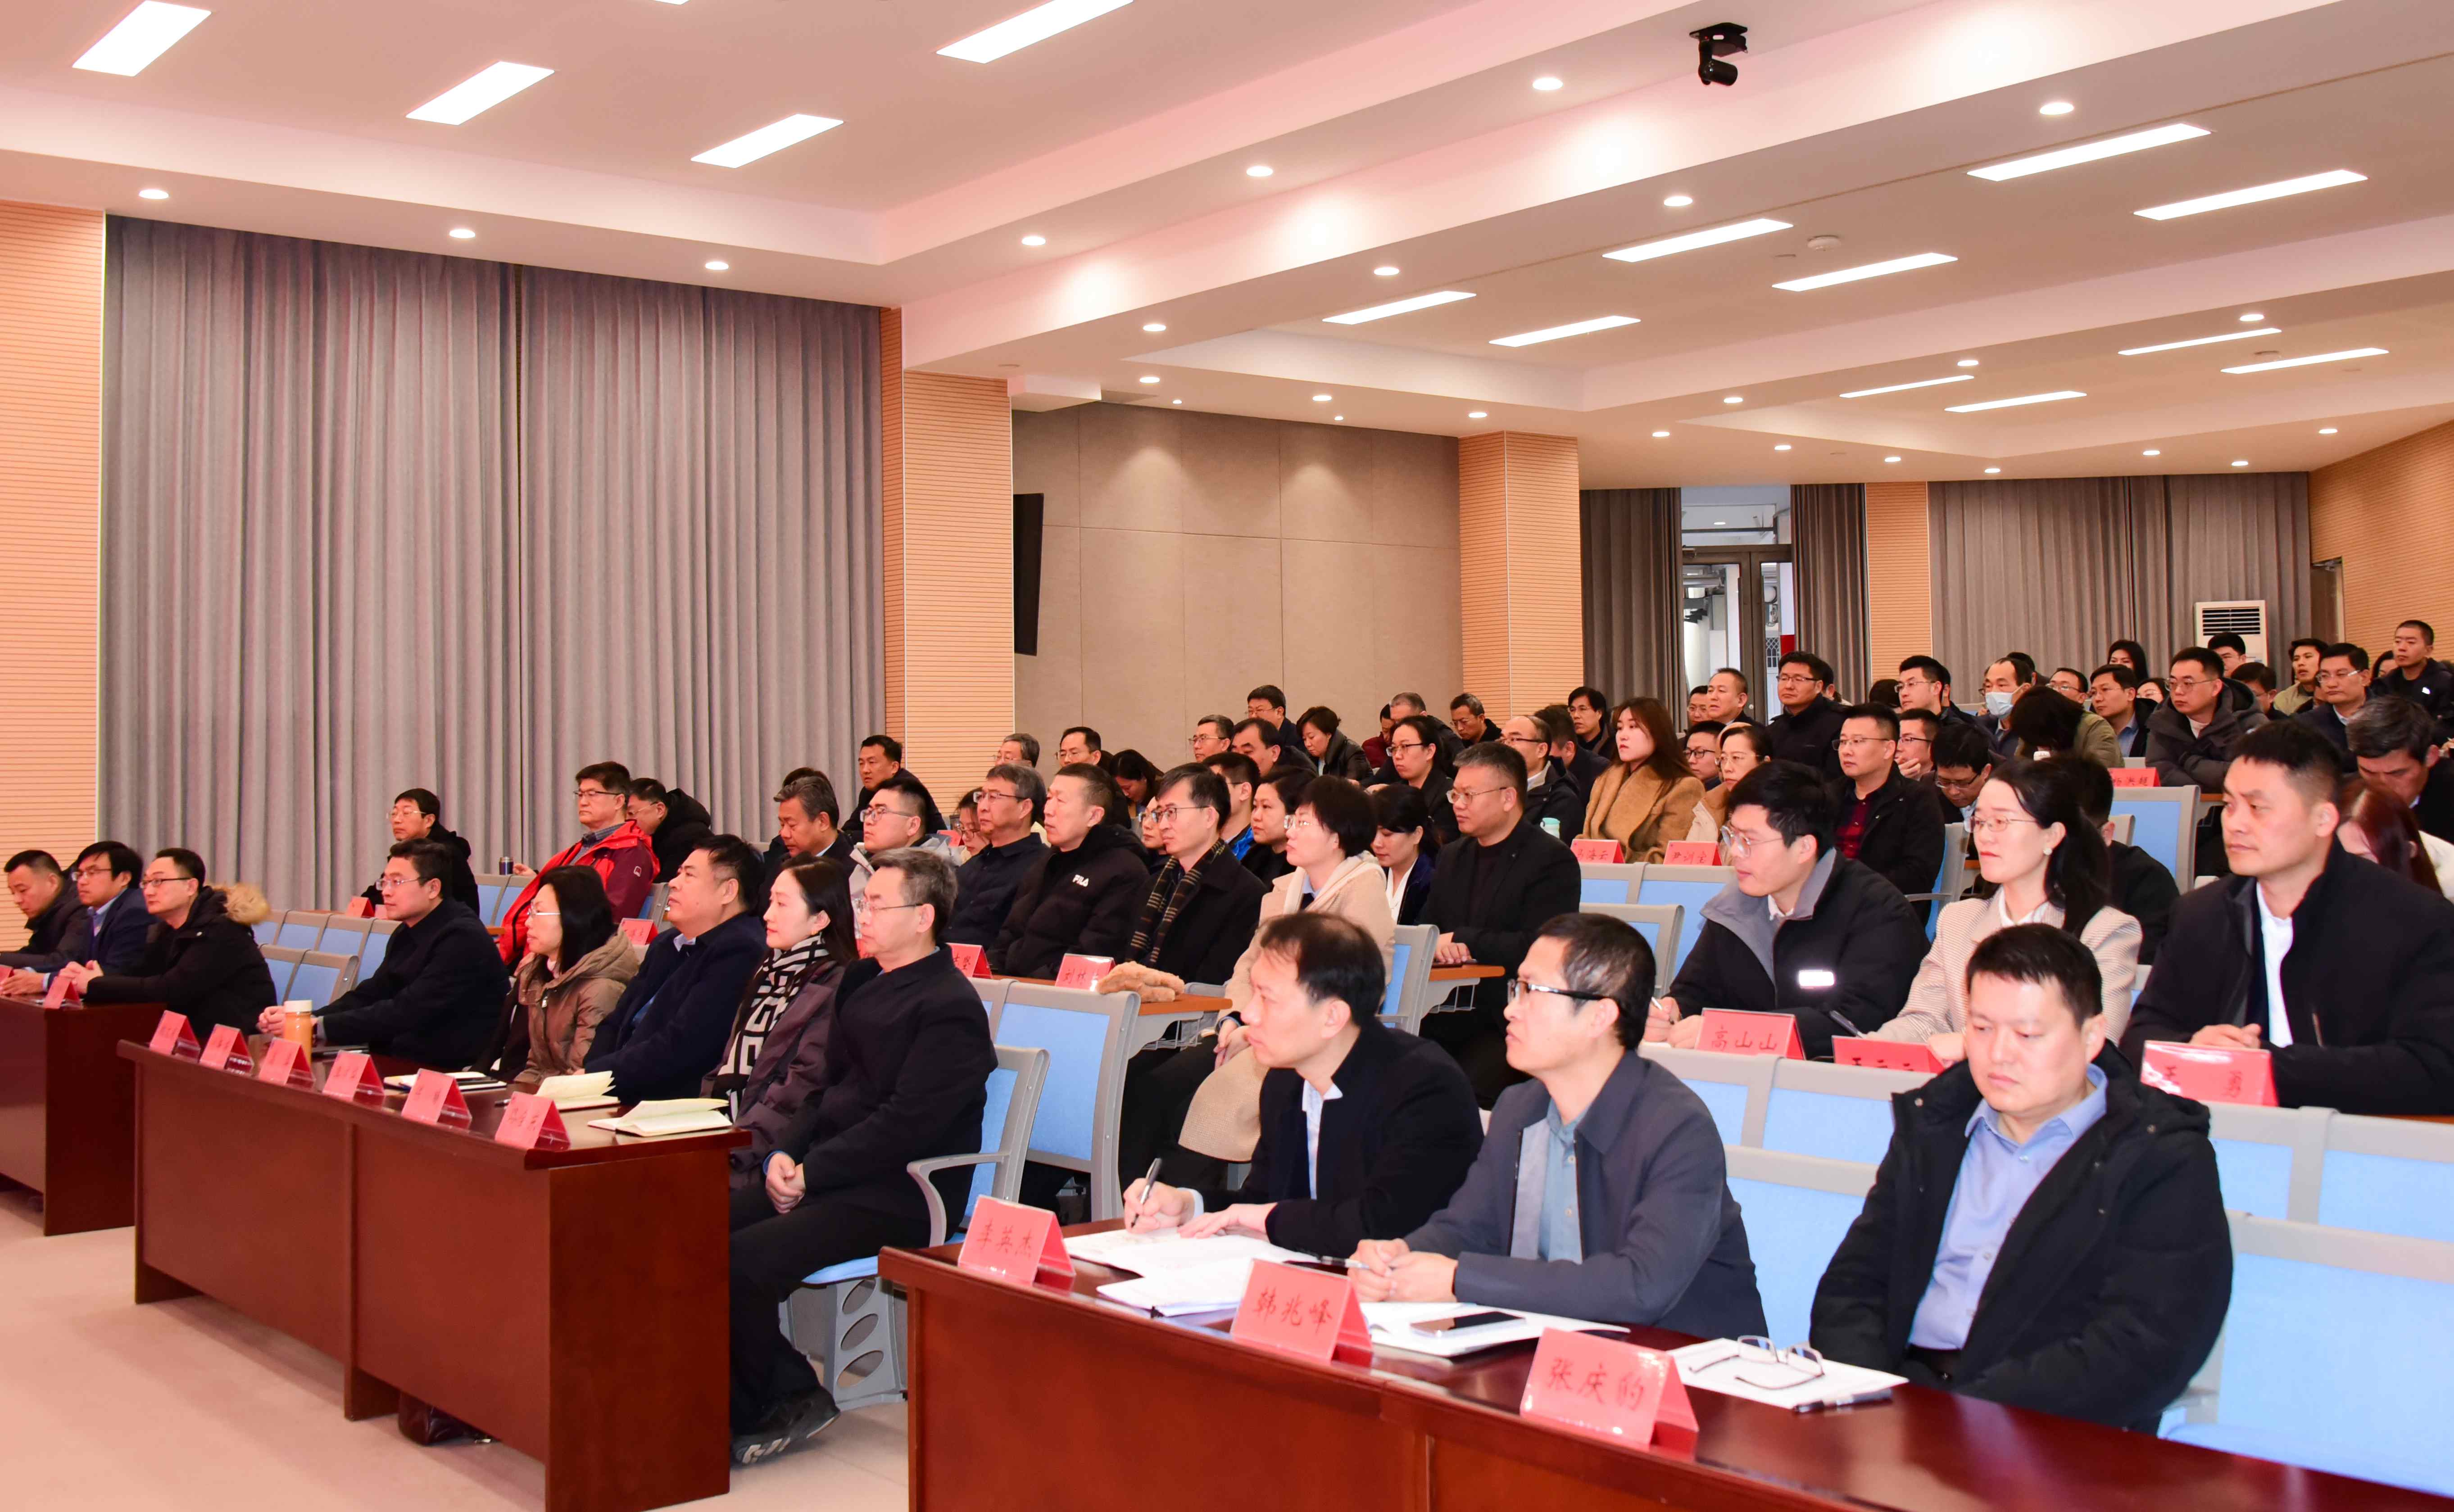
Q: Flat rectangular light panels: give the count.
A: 15